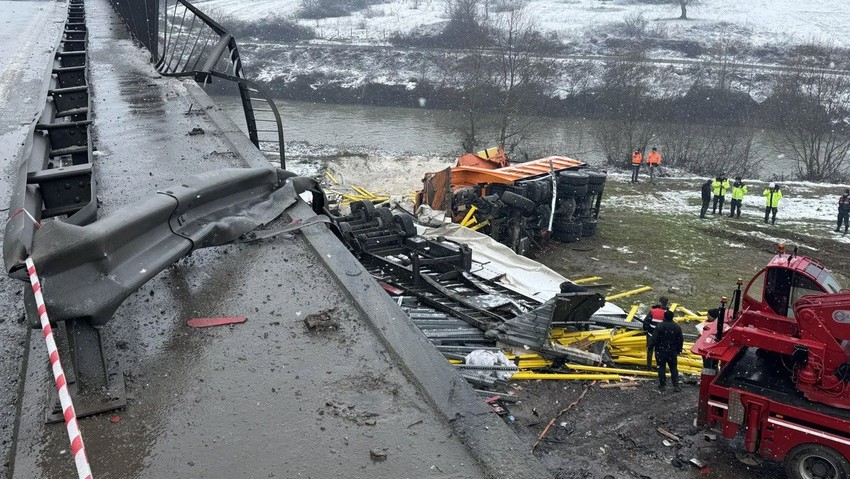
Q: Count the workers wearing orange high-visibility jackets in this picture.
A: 2